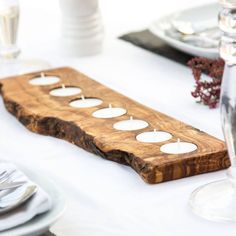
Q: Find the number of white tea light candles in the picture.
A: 7